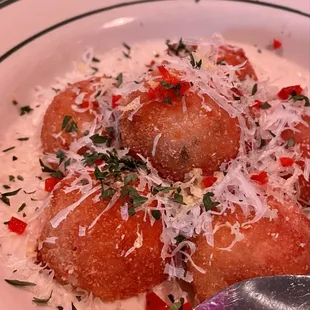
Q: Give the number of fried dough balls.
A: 6